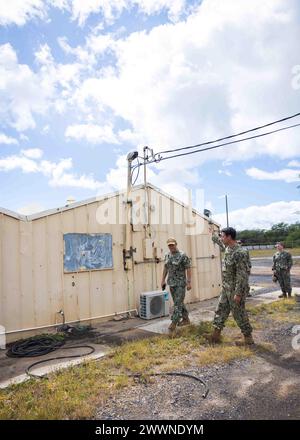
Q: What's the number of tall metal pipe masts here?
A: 2